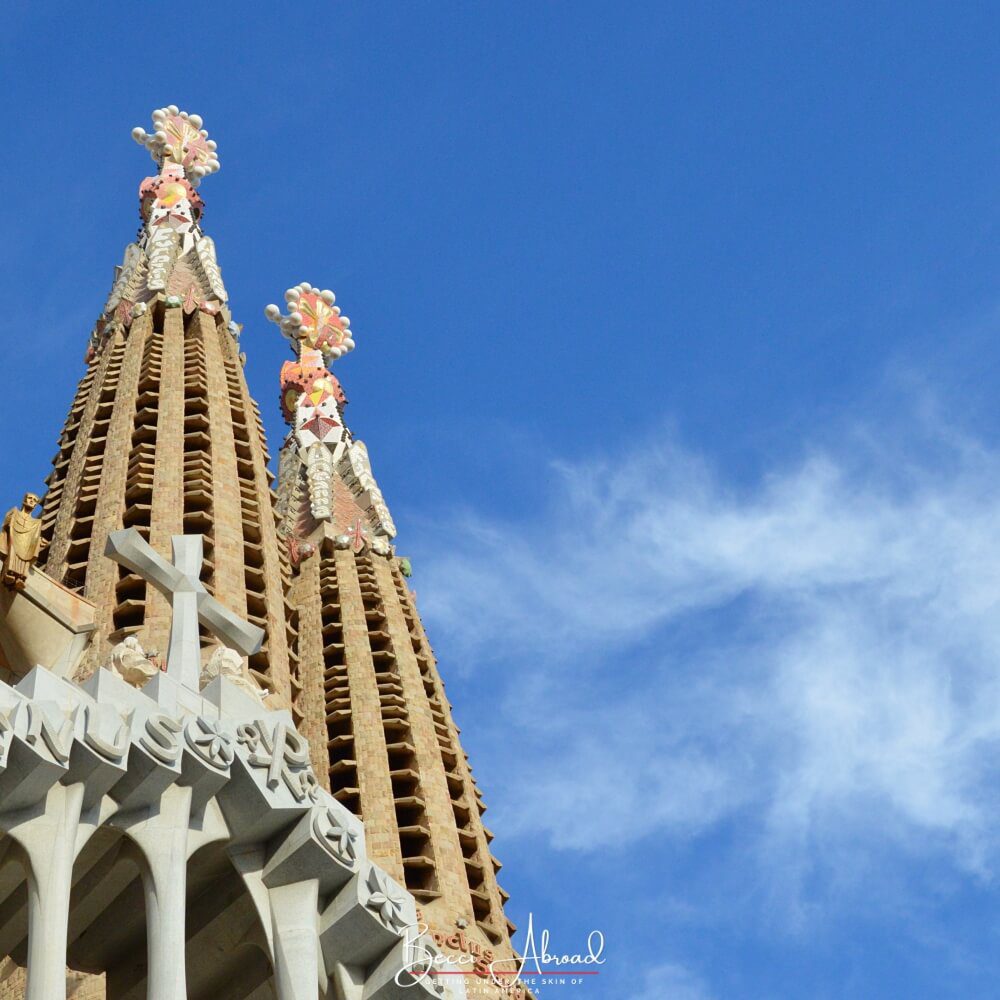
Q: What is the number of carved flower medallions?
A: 3